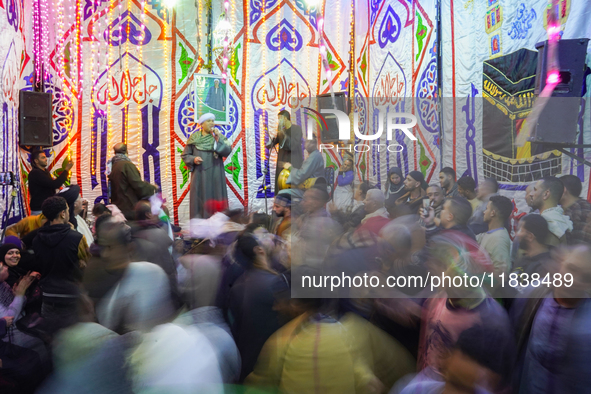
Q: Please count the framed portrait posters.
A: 1